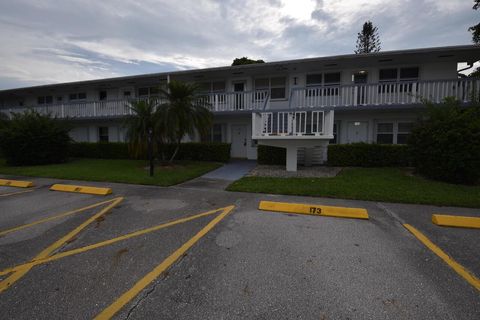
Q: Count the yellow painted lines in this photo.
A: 6